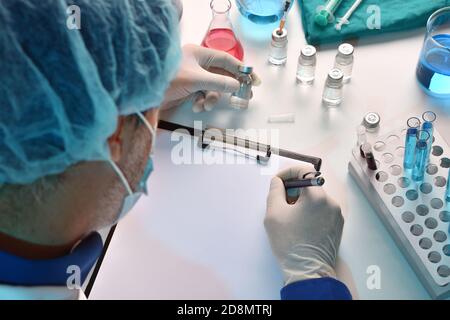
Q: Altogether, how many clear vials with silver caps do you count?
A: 6